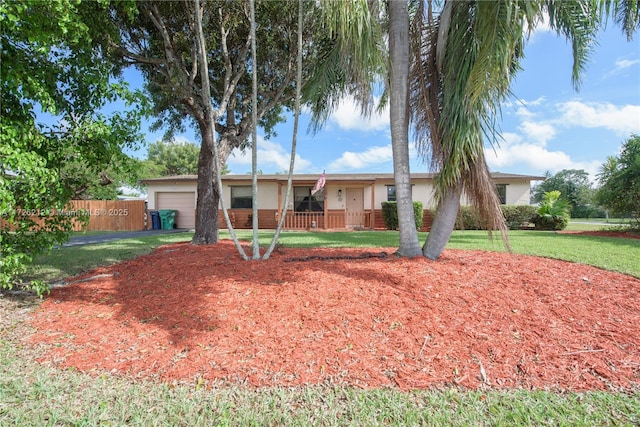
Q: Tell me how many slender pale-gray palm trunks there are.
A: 3